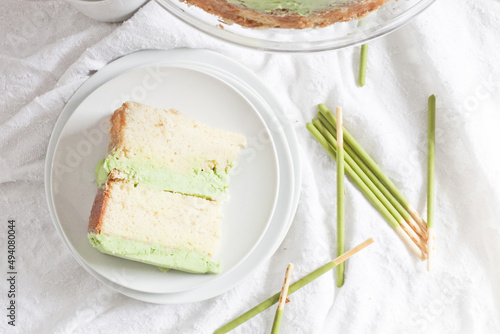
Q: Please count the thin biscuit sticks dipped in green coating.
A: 9